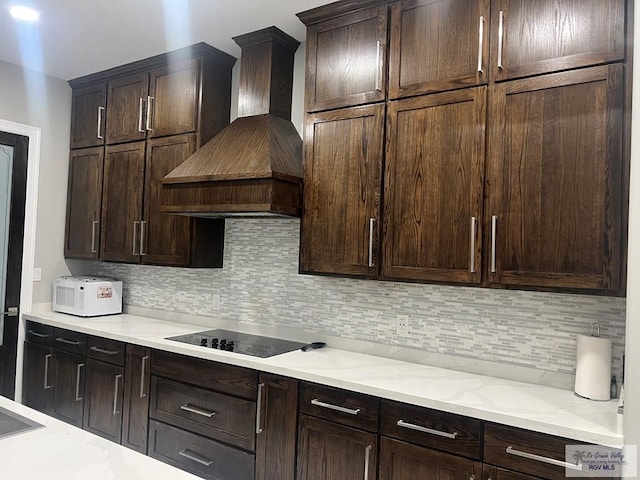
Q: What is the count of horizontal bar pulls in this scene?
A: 8